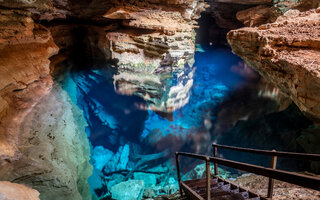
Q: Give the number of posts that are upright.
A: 4